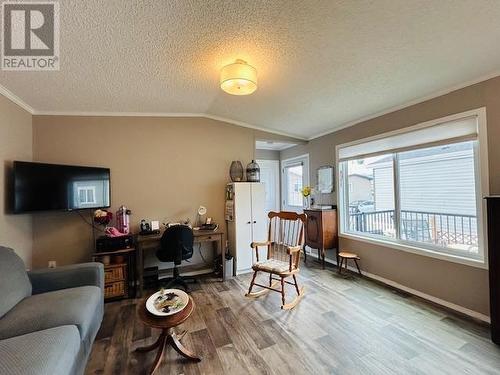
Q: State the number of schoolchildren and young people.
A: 0